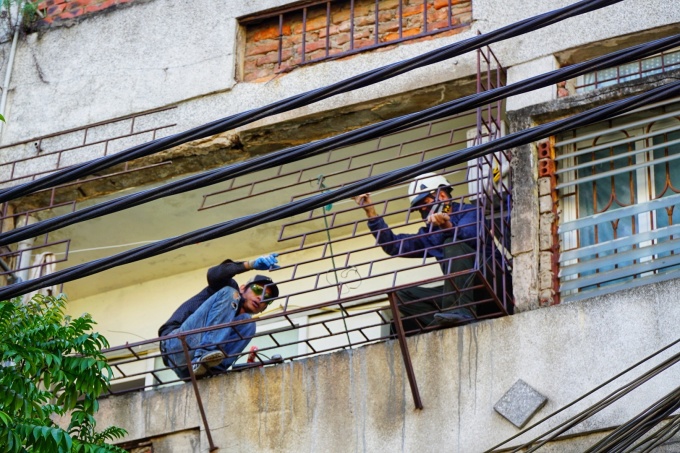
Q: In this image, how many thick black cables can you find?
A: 3